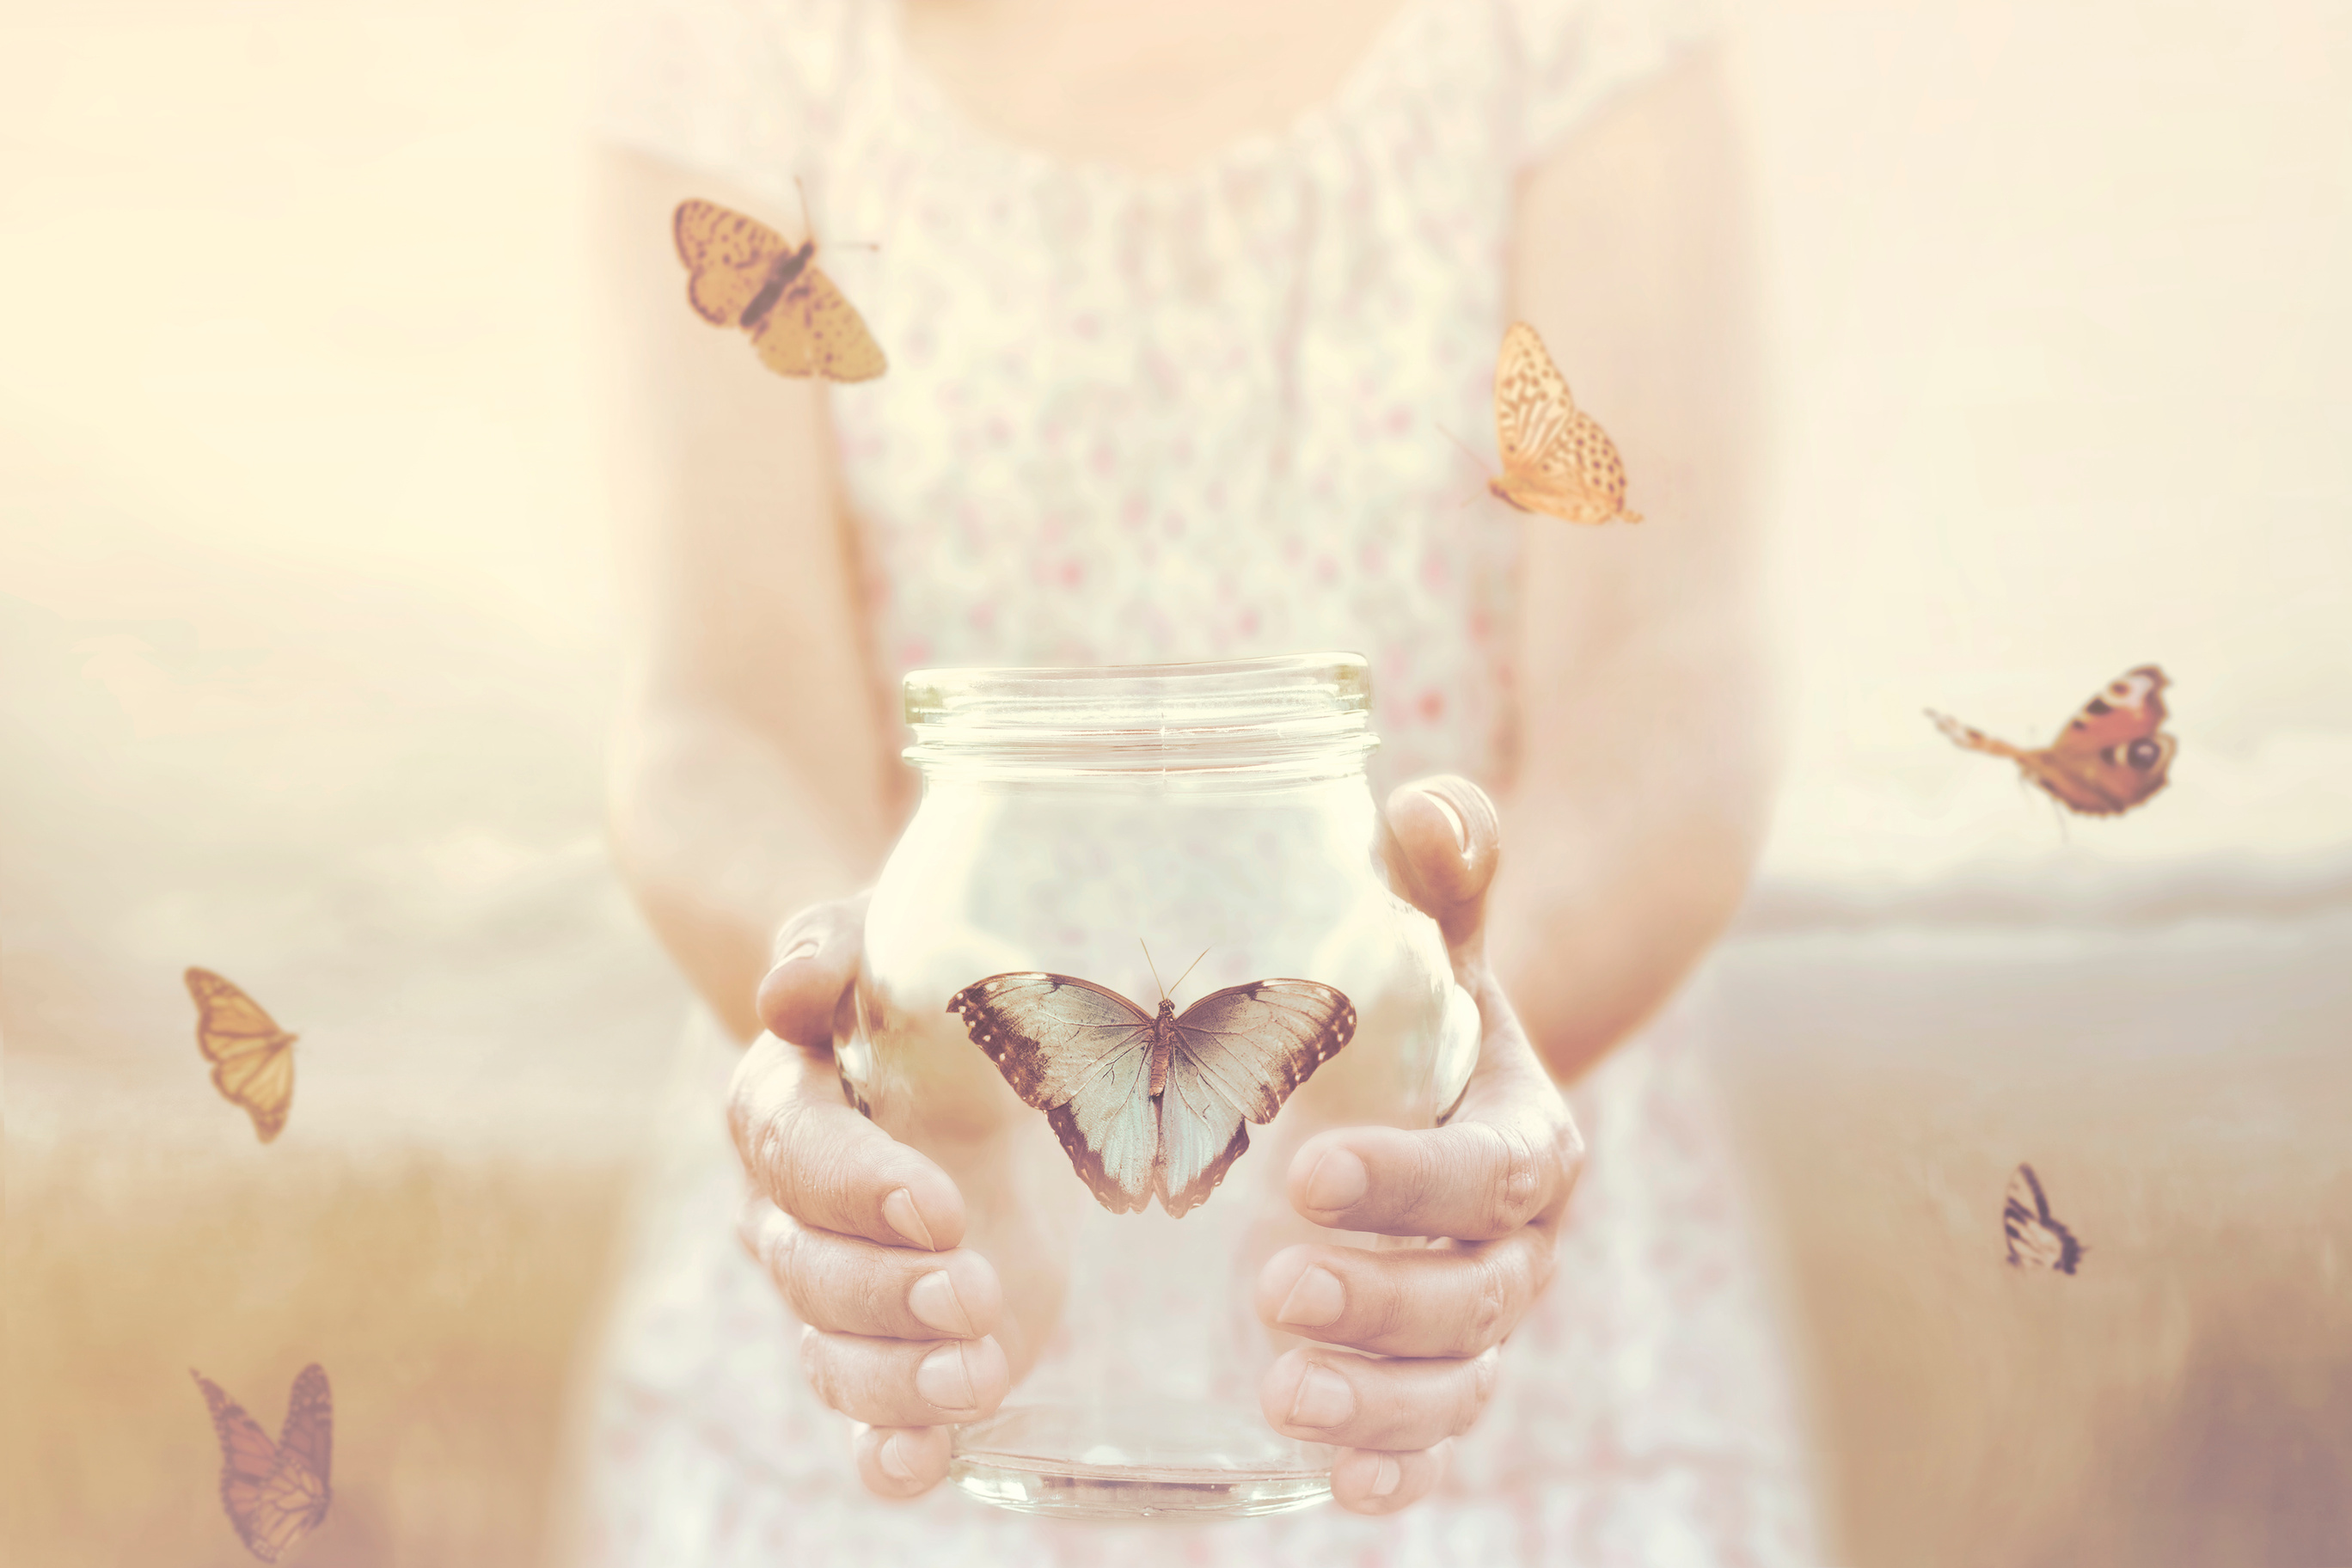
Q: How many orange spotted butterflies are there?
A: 2